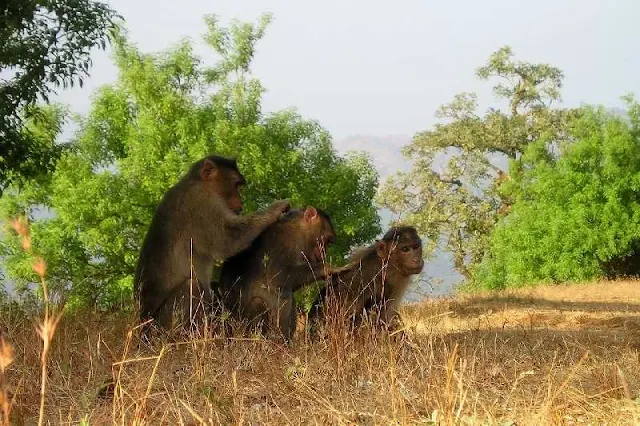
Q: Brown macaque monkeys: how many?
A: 3